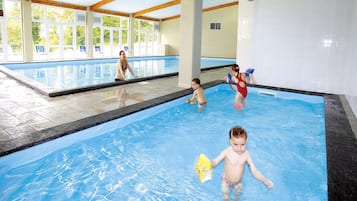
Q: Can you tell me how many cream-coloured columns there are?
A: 4